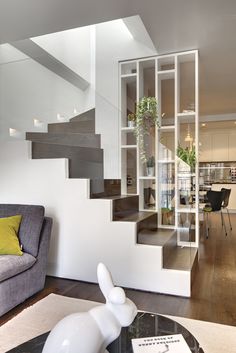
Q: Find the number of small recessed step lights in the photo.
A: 4